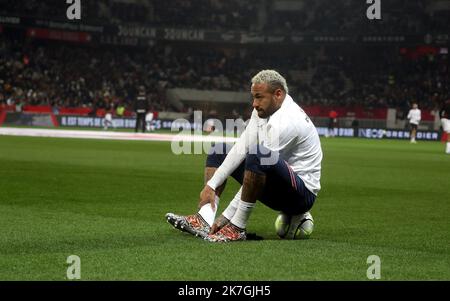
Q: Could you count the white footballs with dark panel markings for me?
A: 1